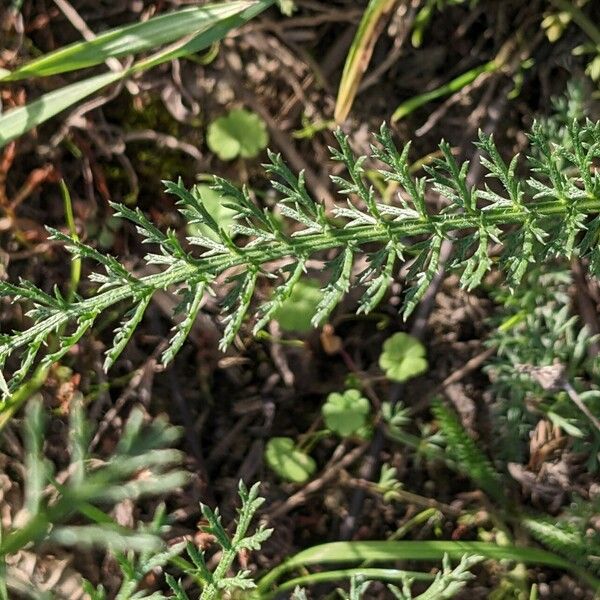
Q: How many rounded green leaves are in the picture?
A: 6